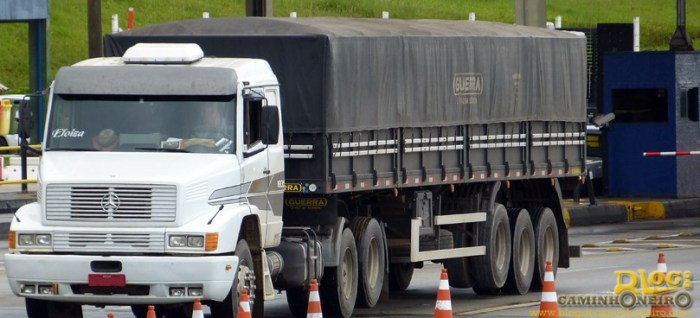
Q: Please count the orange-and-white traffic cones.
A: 8